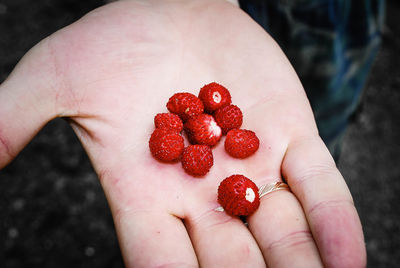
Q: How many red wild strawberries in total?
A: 9